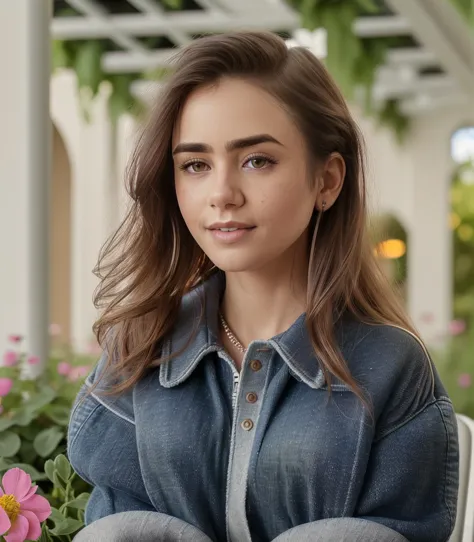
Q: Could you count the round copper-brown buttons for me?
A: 3